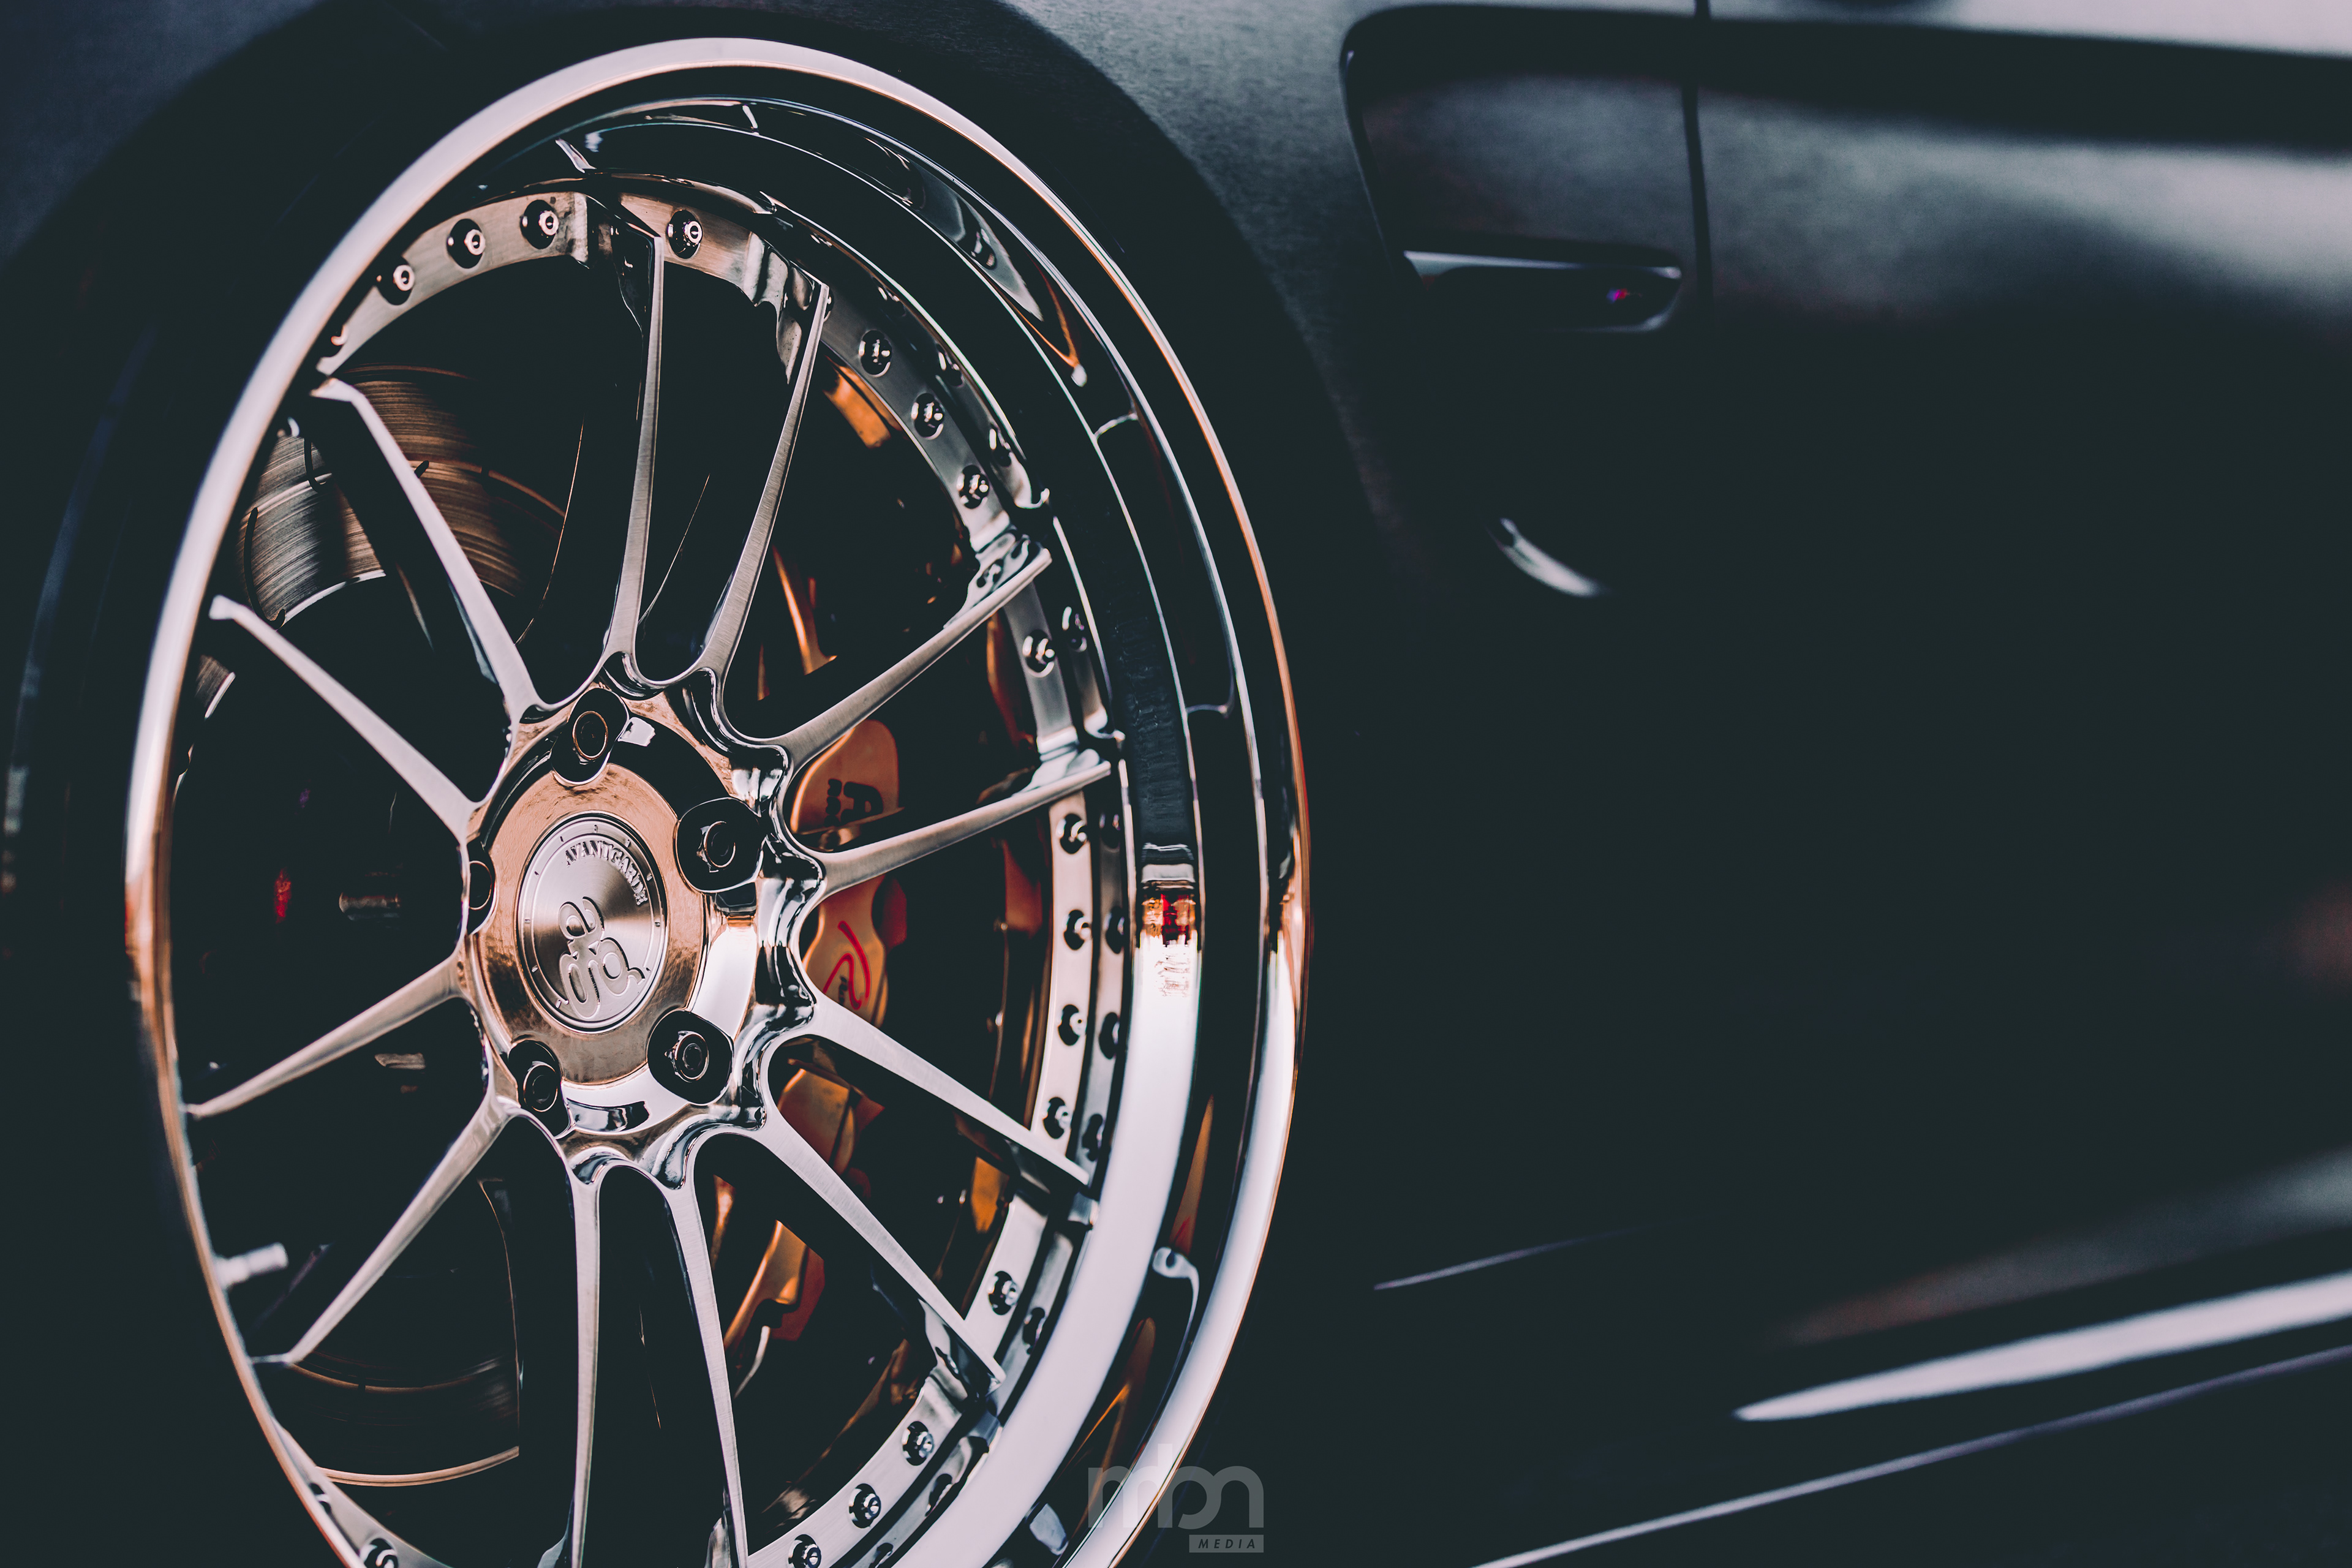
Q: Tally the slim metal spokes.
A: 12